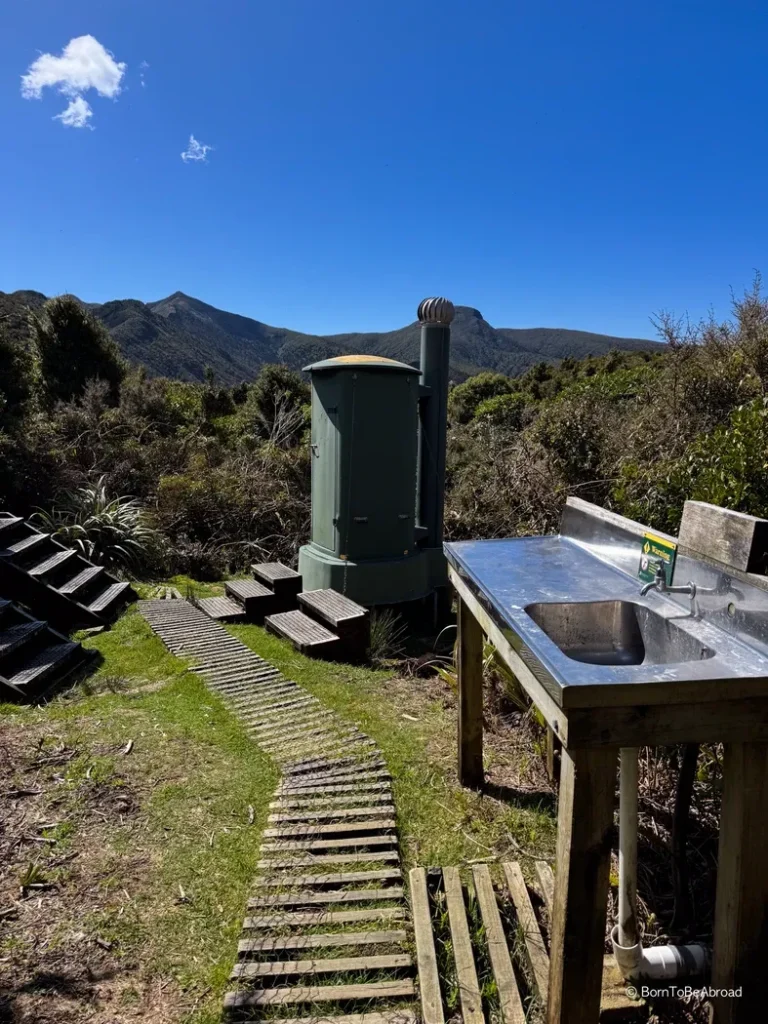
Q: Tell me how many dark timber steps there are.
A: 13